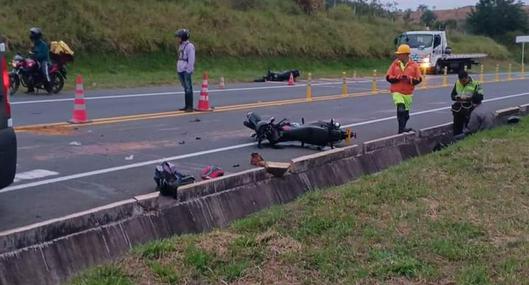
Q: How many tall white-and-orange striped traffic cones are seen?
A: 2